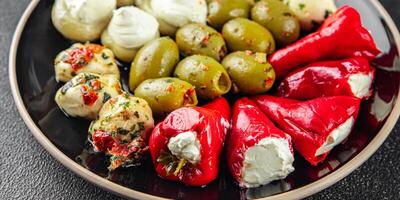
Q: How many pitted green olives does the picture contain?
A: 8